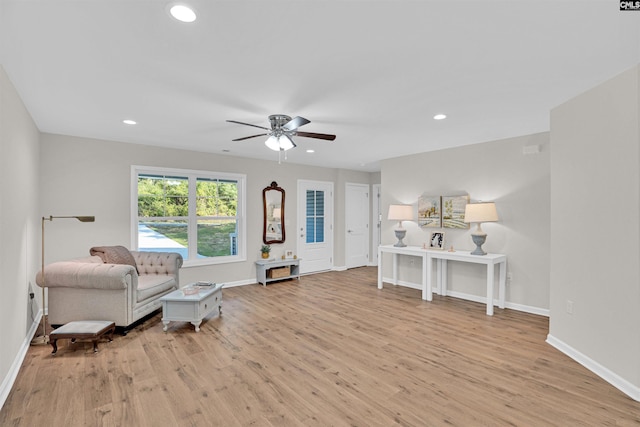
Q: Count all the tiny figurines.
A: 2